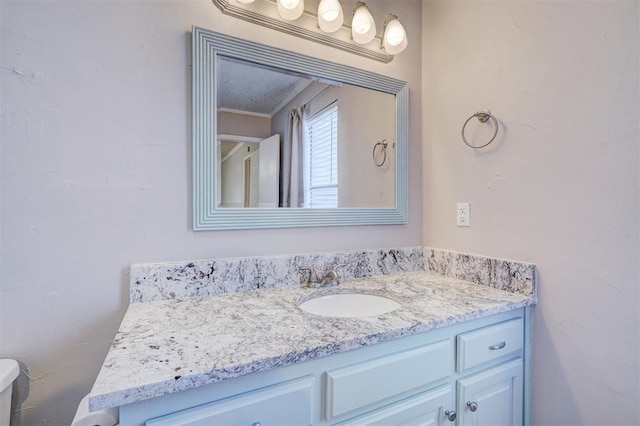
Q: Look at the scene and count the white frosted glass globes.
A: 5